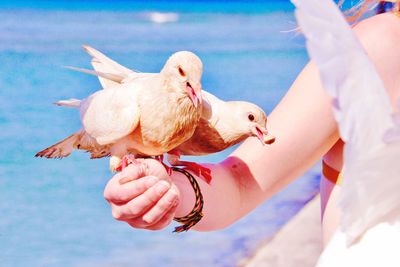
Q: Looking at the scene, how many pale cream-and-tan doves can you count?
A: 2